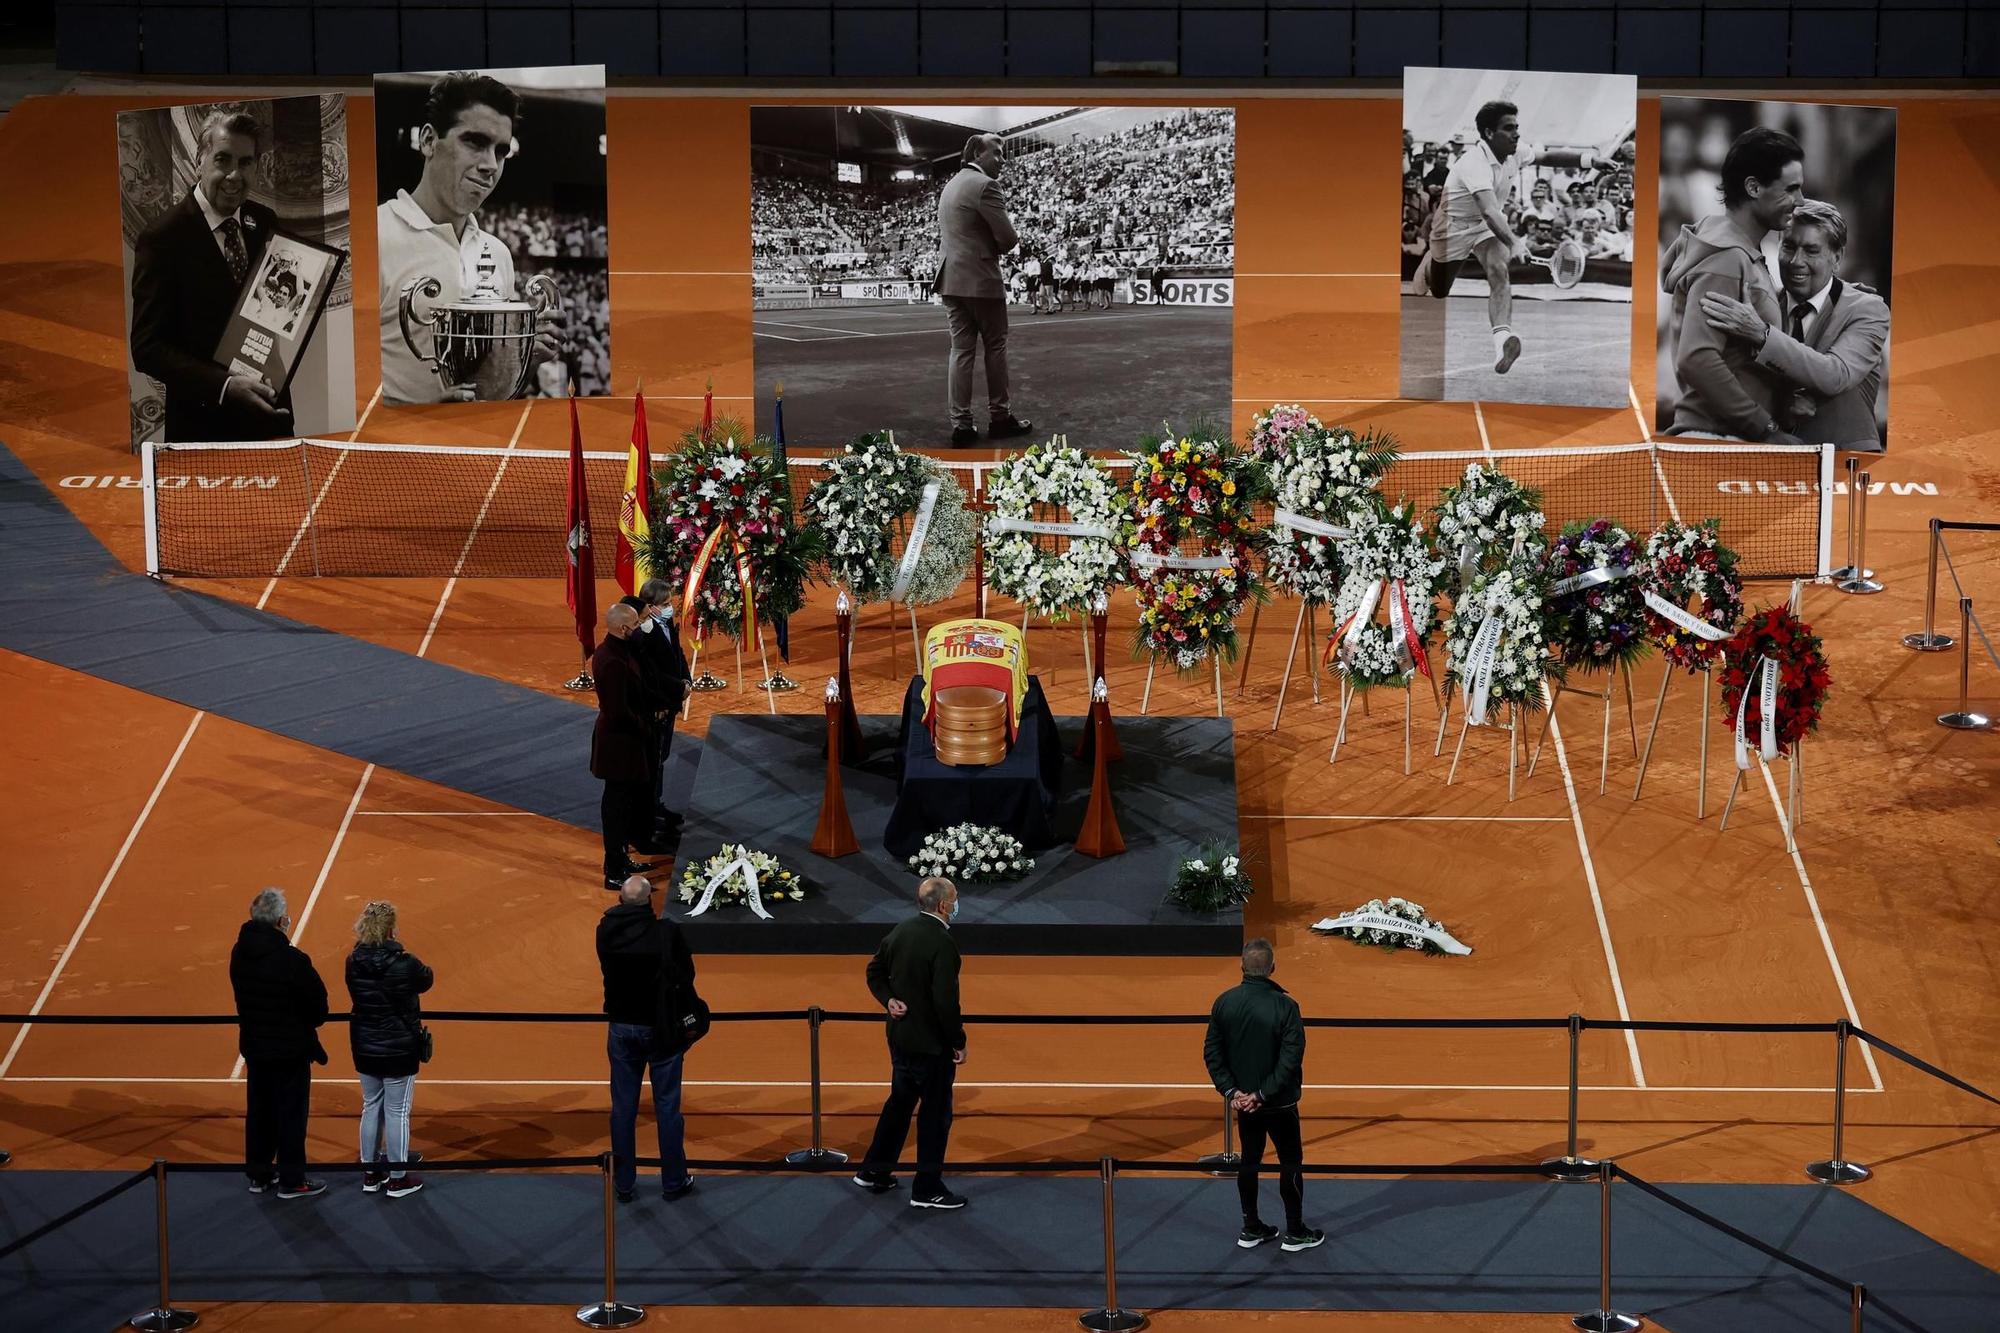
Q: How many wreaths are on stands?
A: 12